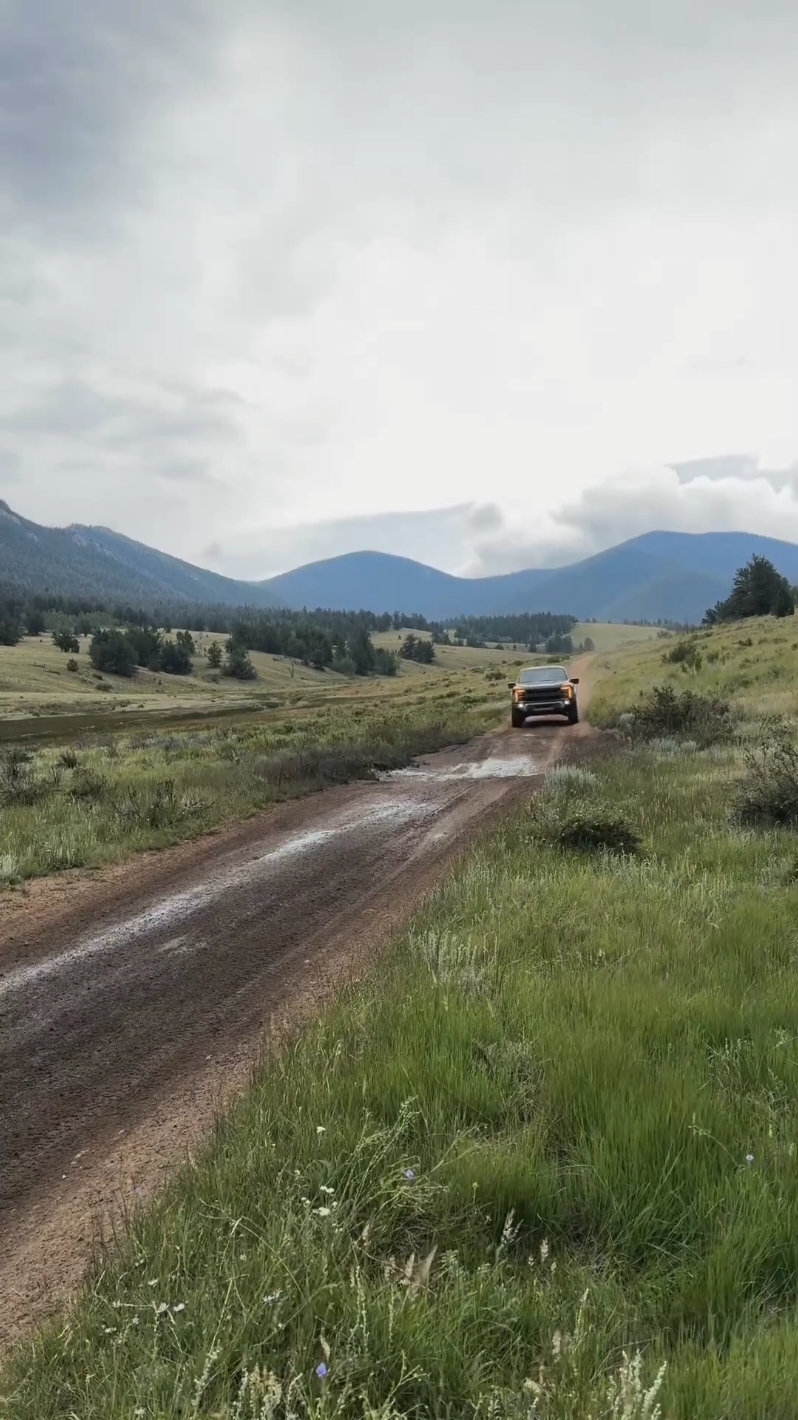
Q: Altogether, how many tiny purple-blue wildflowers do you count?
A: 3